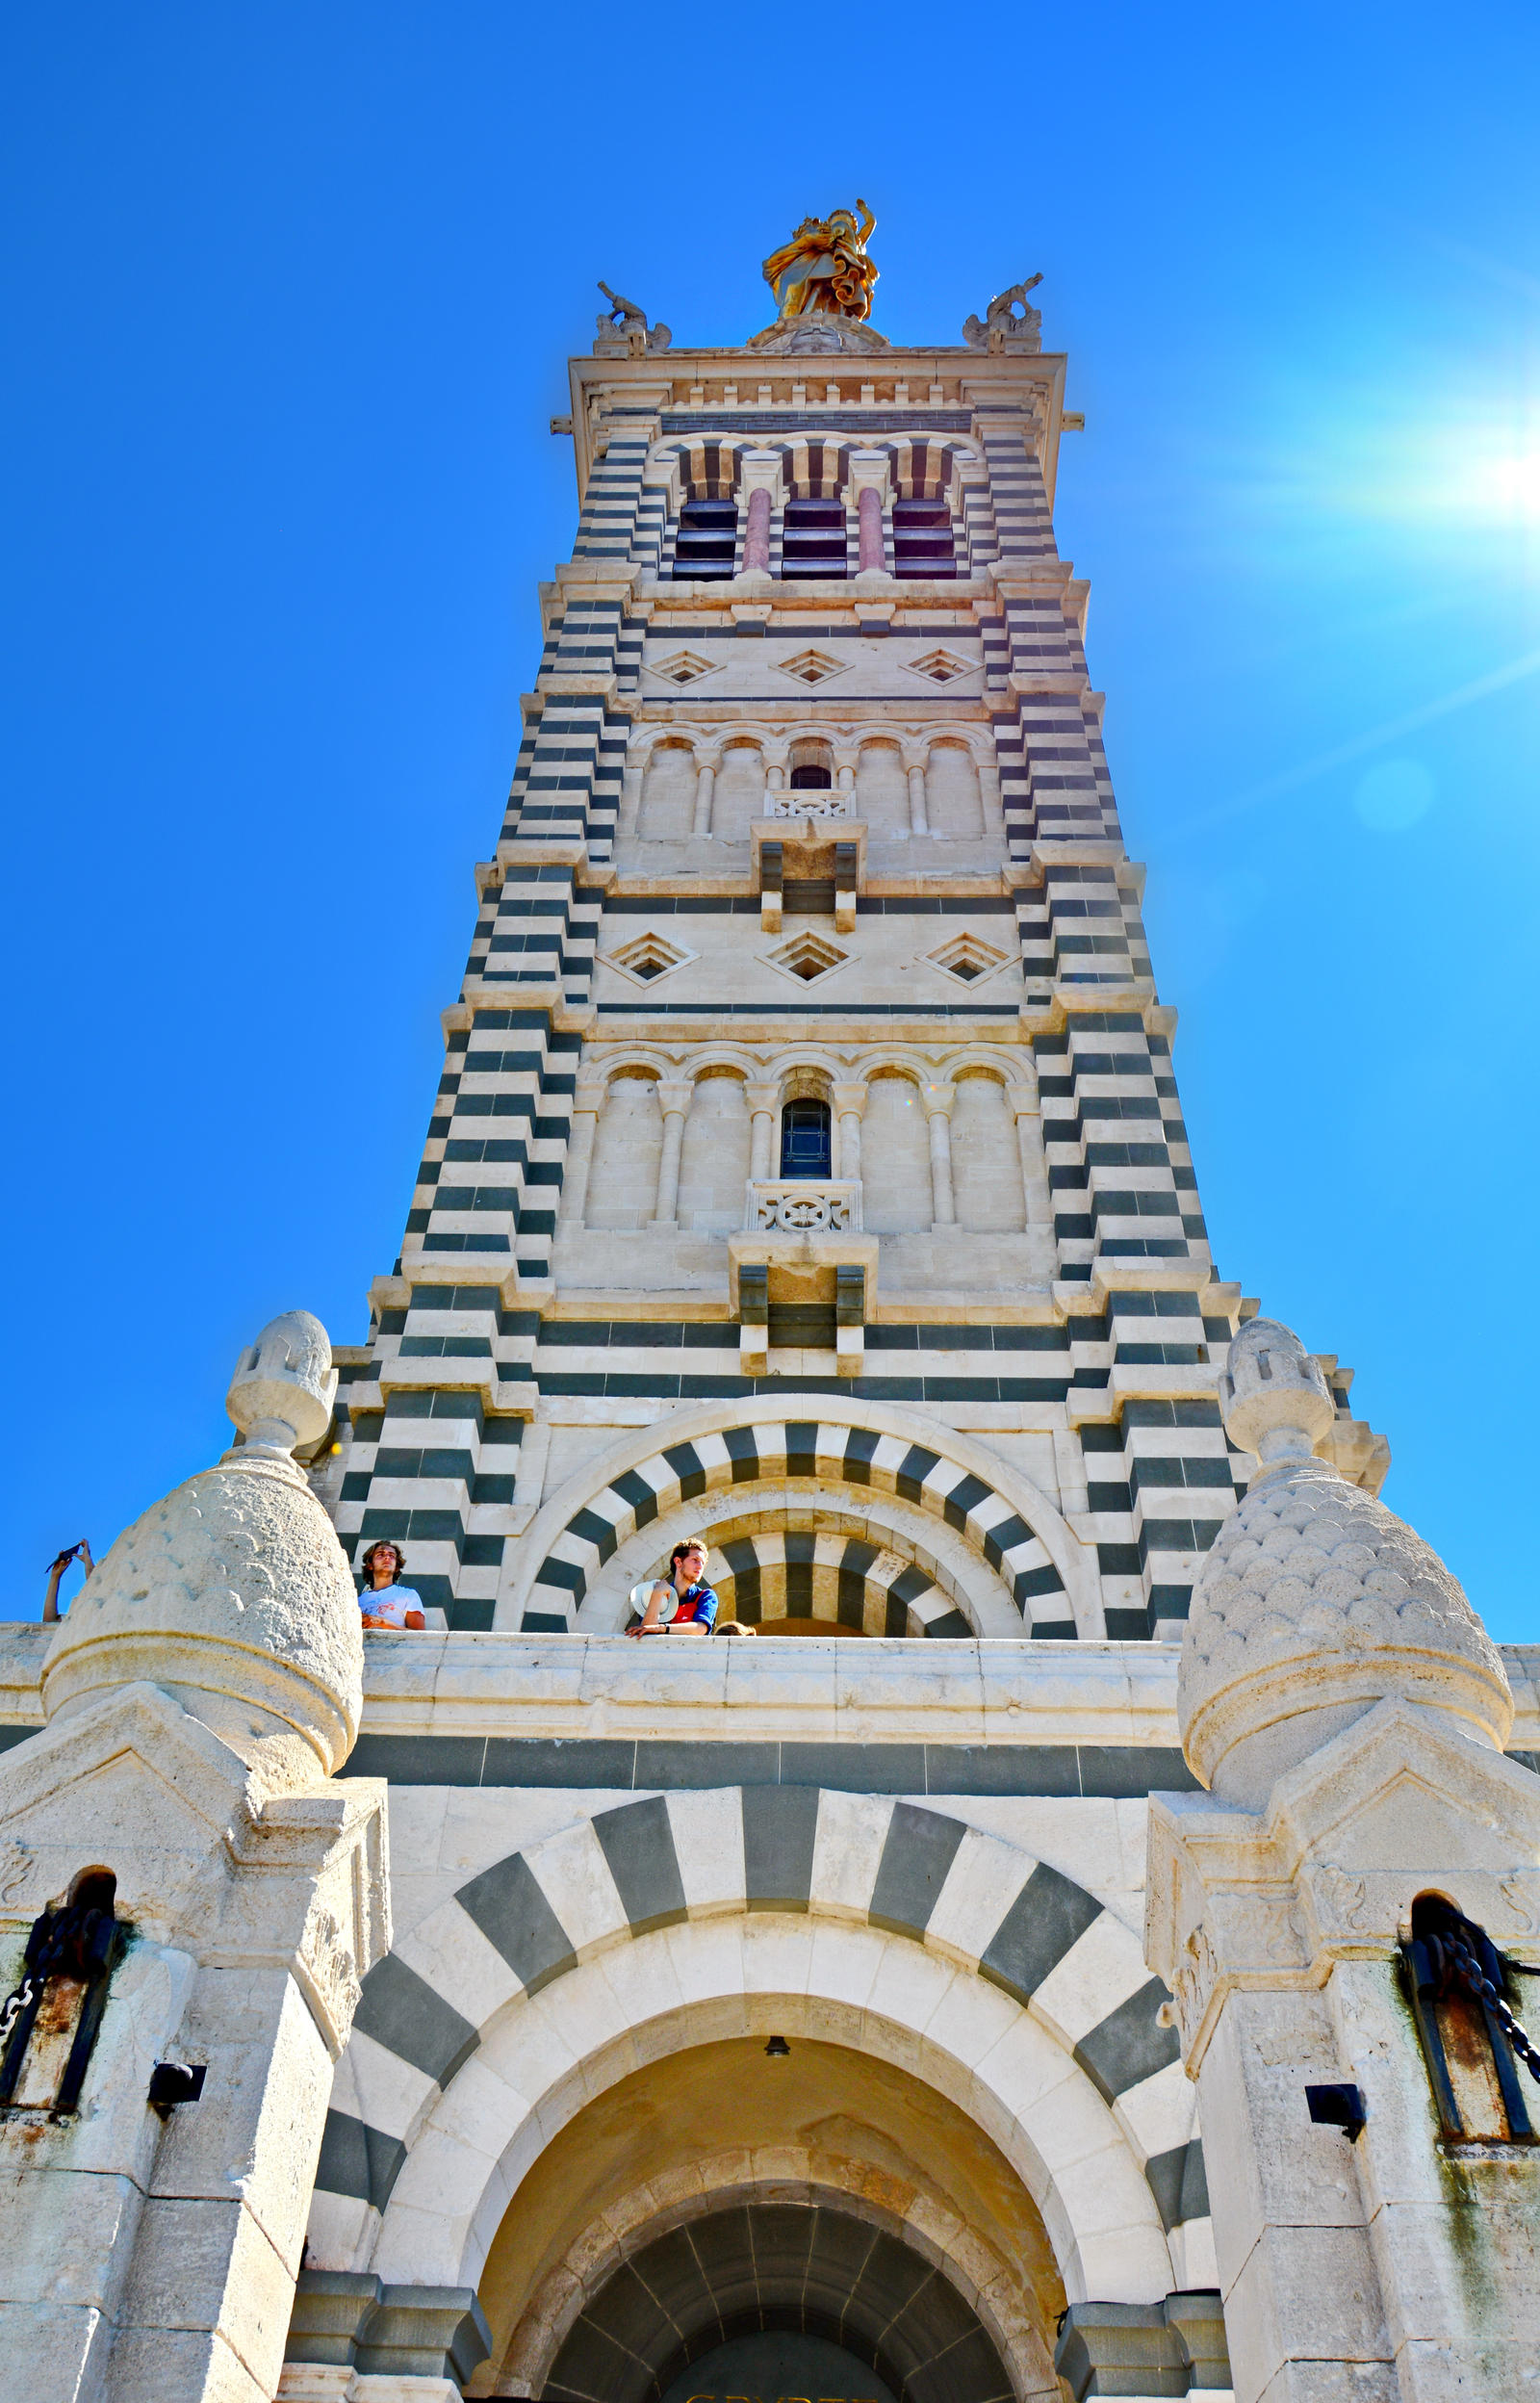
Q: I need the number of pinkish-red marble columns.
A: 2